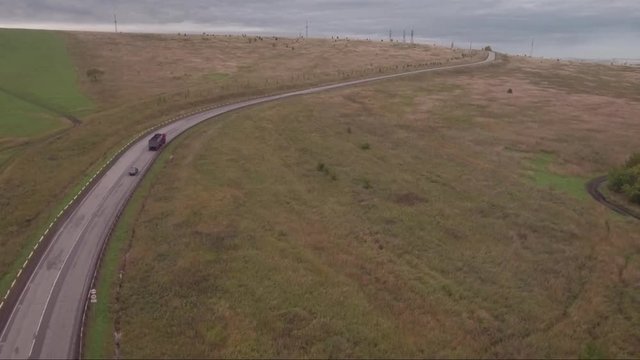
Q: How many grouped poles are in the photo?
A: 3